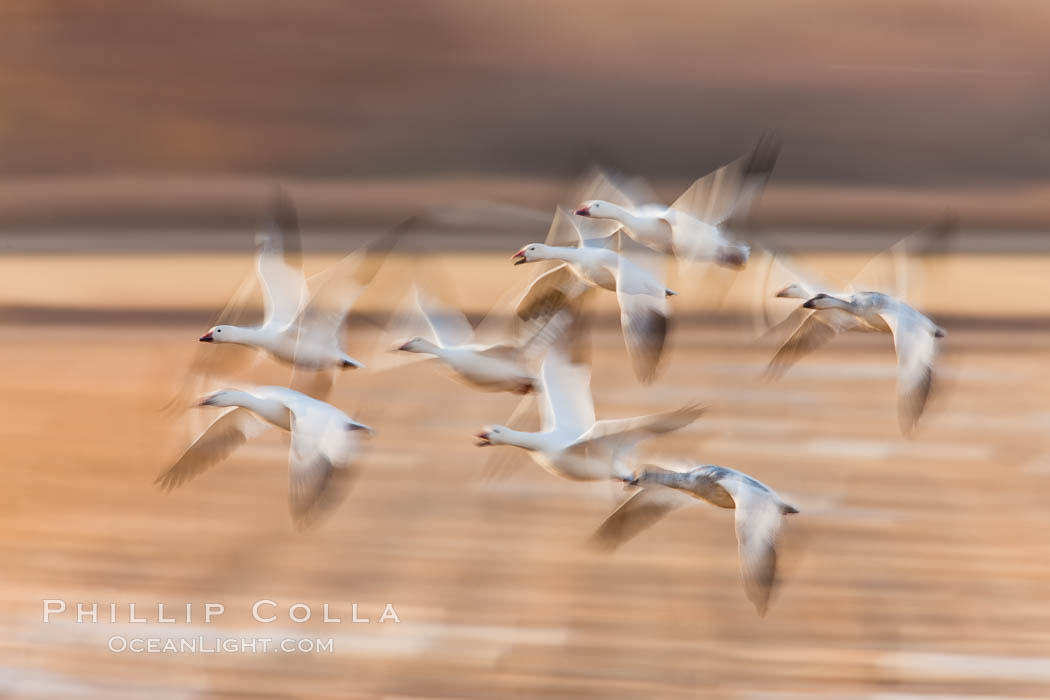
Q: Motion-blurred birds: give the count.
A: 9